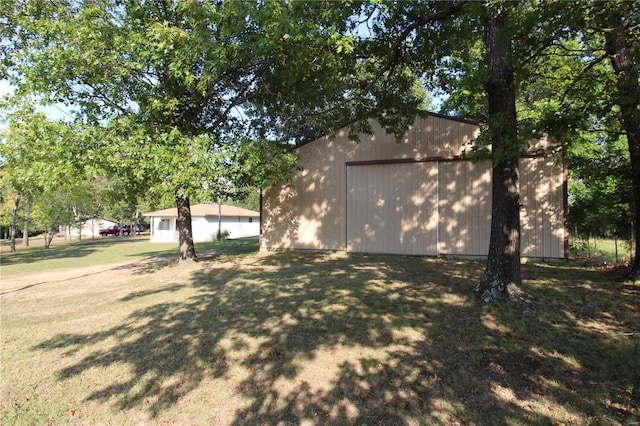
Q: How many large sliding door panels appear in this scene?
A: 2